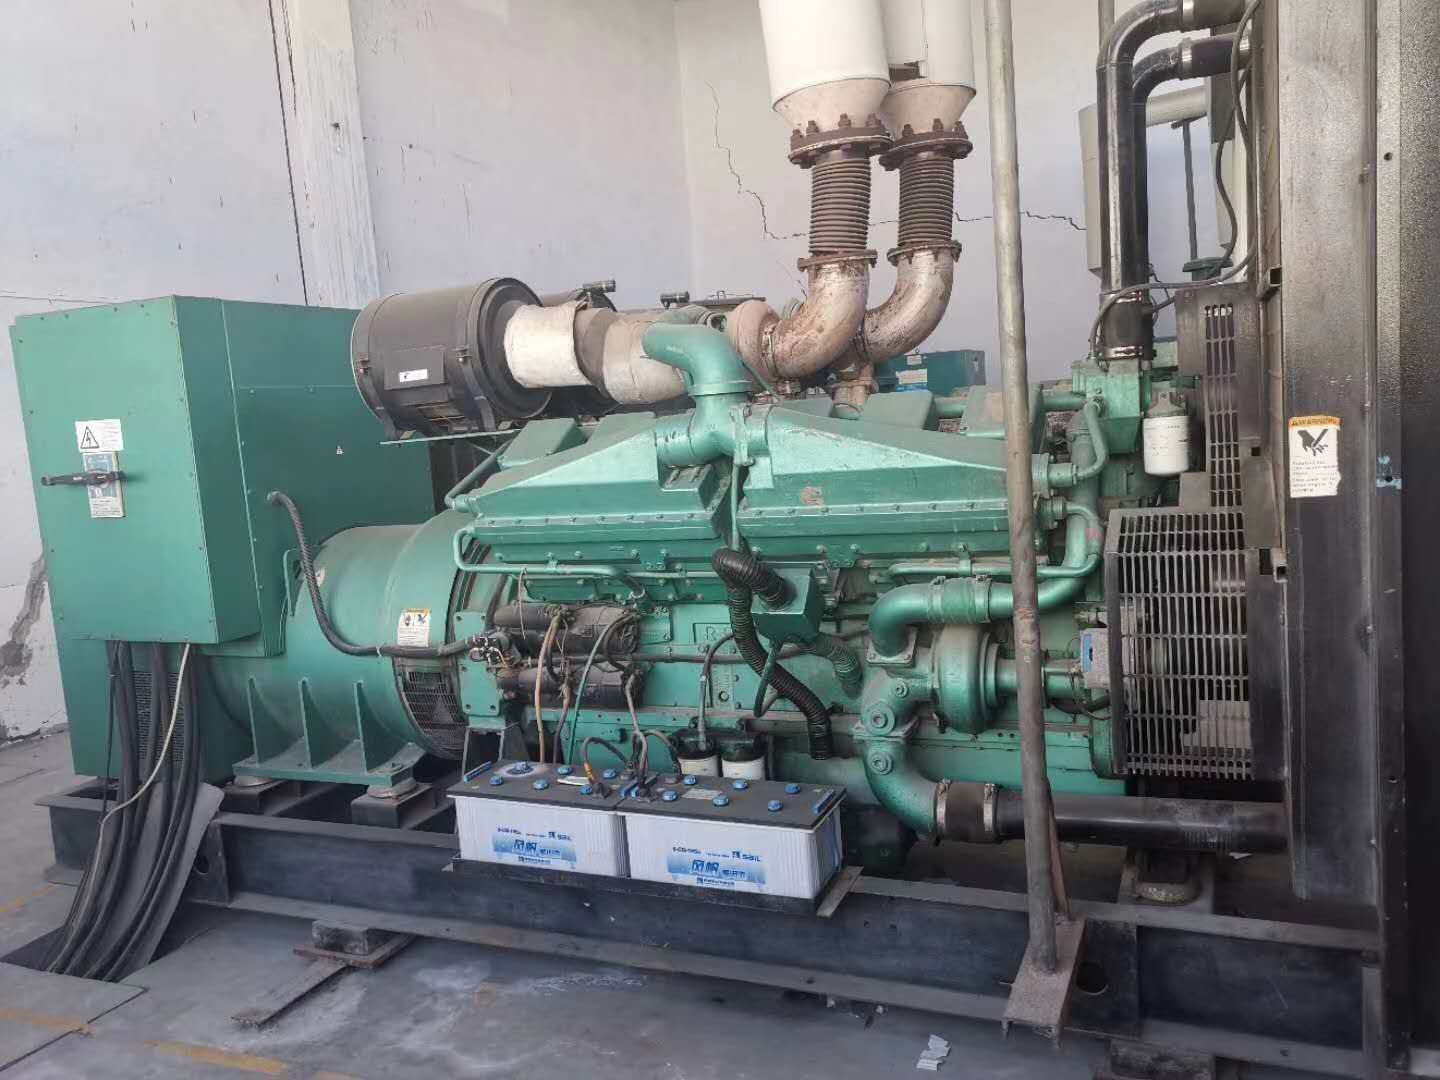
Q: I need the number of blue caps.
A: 12